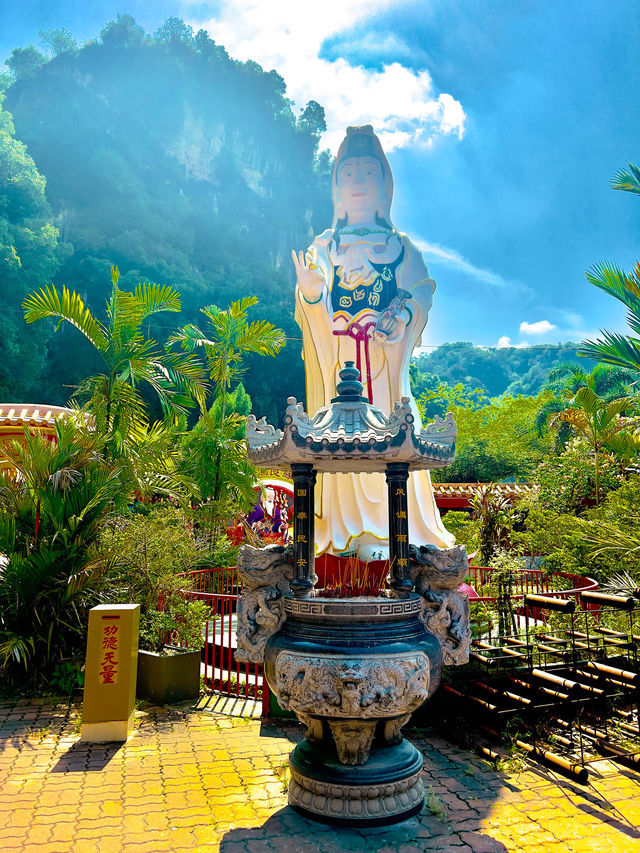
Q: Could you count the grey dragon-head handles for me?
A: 2